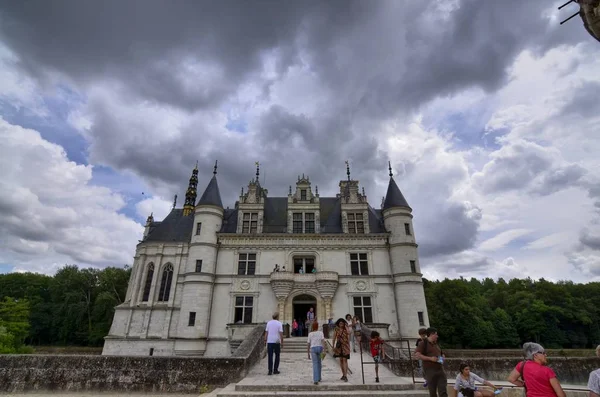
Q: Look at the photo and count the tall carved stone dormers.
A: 3